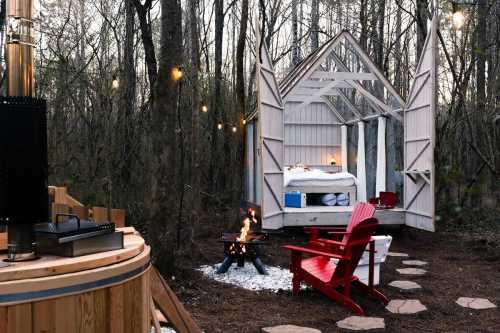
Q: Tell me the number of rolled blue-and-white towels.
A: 2